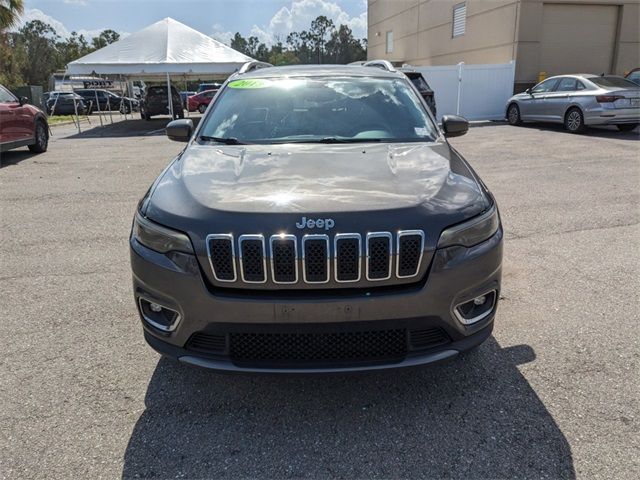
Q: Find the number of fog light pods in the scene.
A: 2